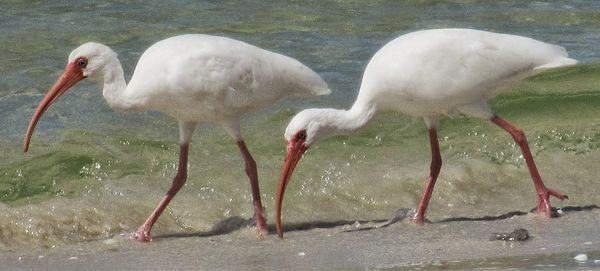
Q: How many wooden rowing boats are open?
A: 0